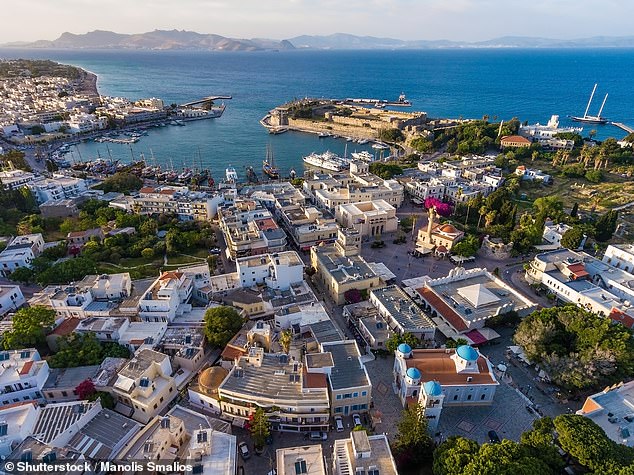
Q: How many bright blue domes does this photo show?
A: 4